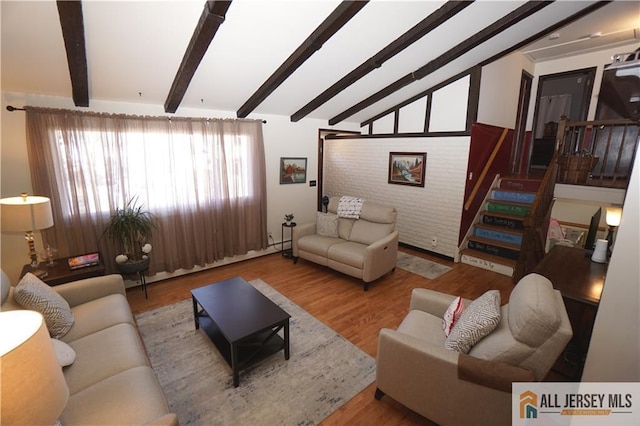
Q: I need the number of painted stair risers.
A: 7